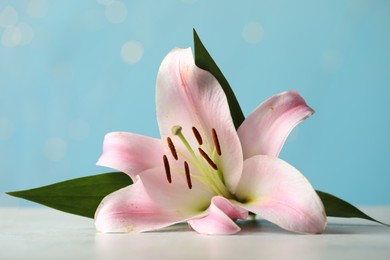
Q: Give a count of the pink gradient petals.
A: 6